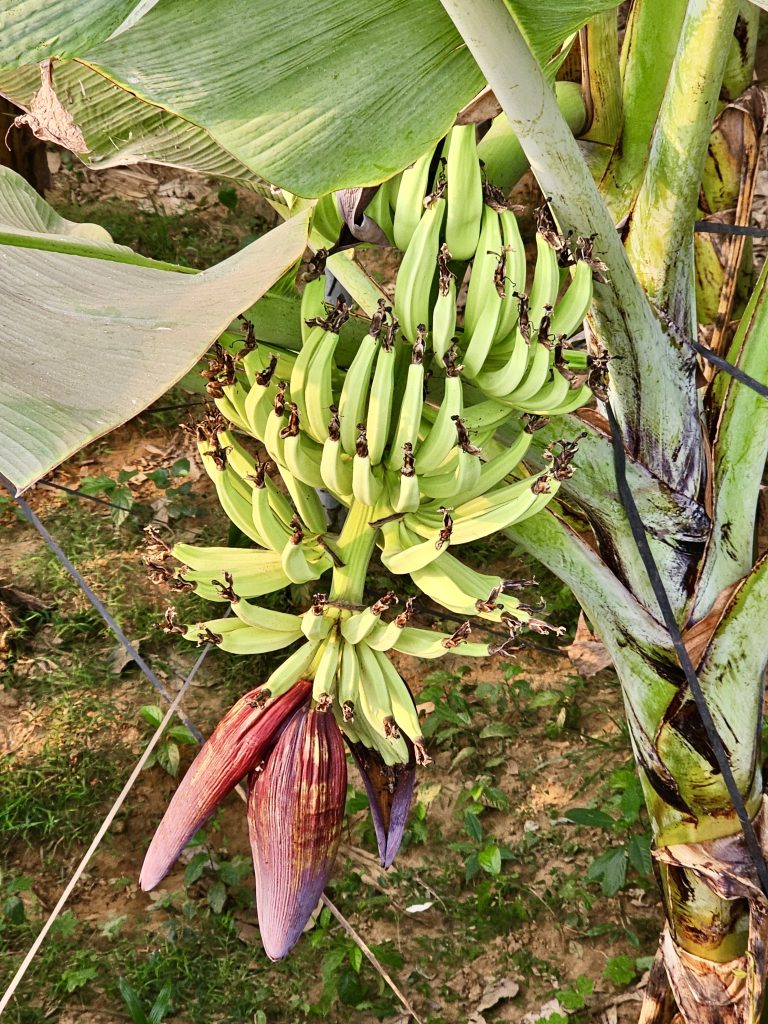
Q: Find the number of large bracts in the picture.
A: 3